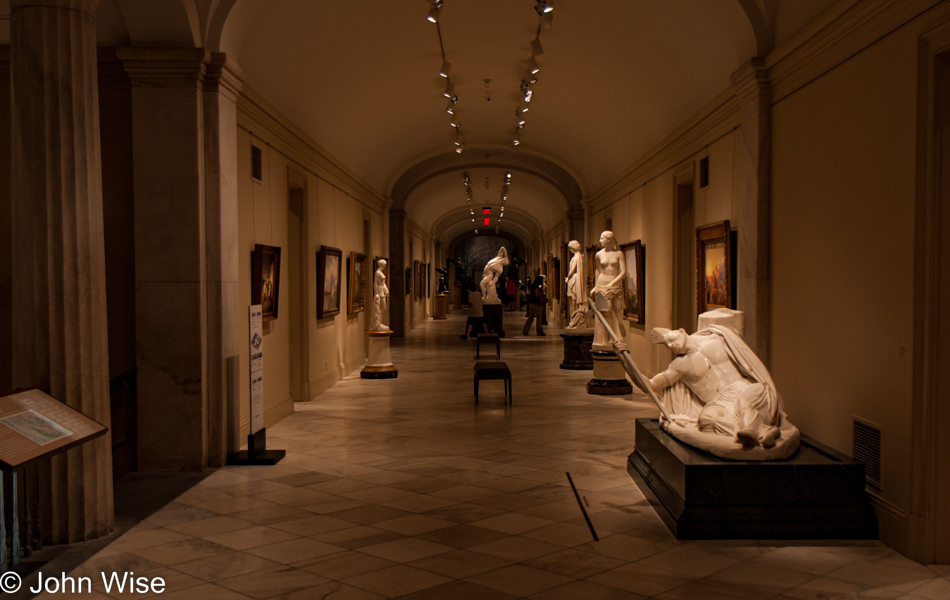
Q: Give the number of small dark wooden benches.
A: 2